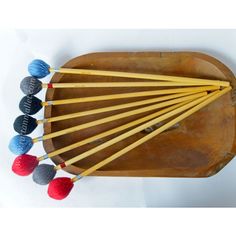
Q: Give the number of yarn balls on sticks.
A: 8